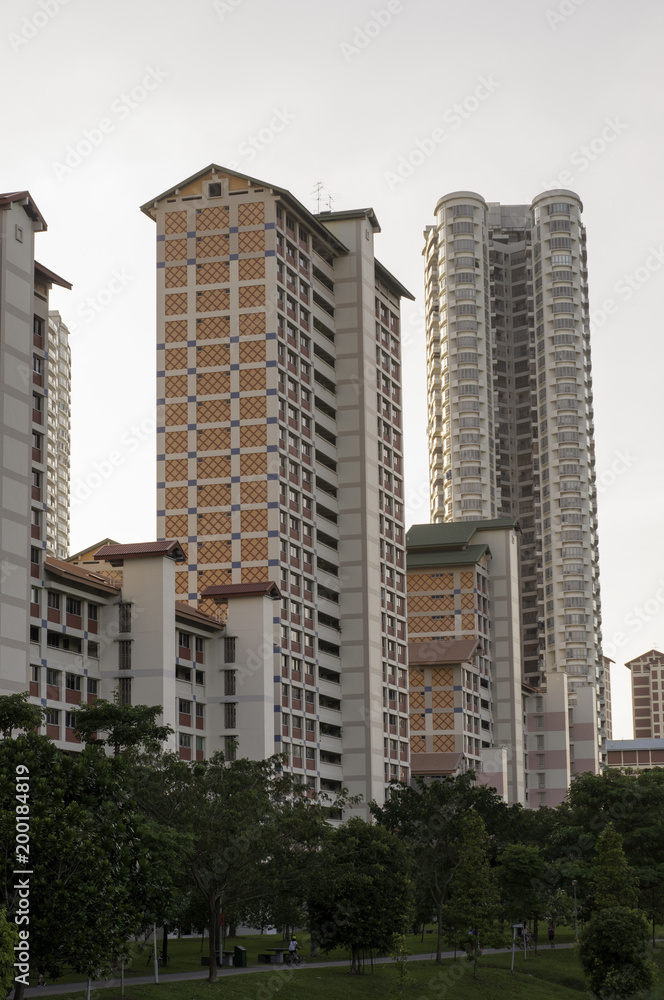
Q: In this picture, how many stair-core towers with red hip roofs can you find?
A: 2